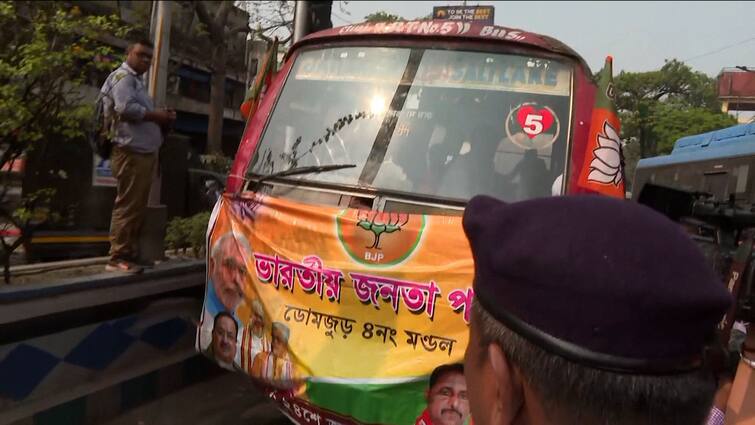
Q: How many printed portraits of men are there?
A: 5